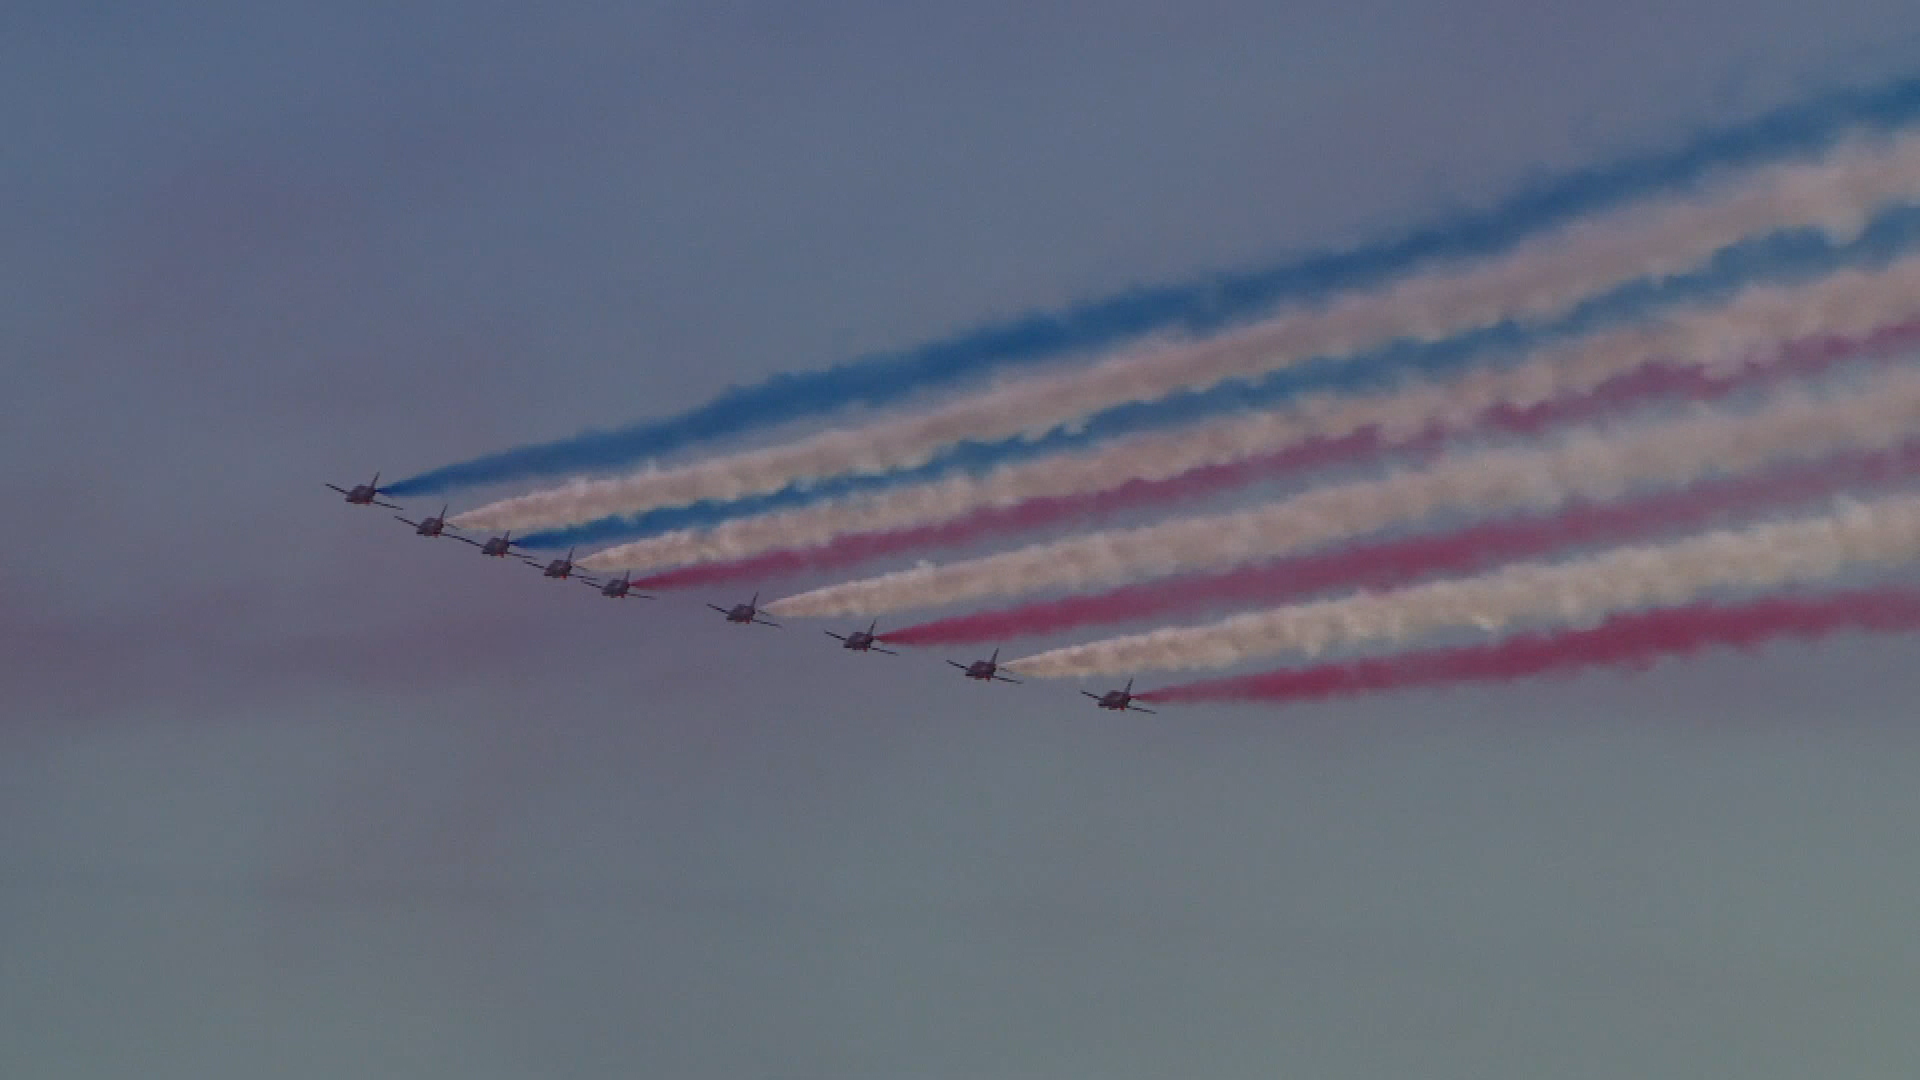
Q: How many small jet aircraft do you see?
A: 9